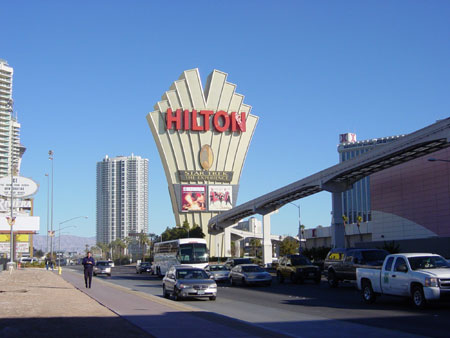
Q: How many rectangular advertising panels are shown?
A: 2